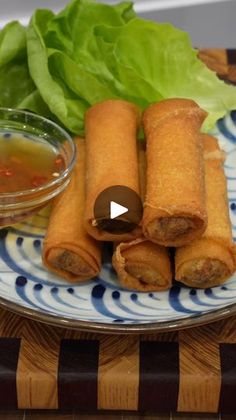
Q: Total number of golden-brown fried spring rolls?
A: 5